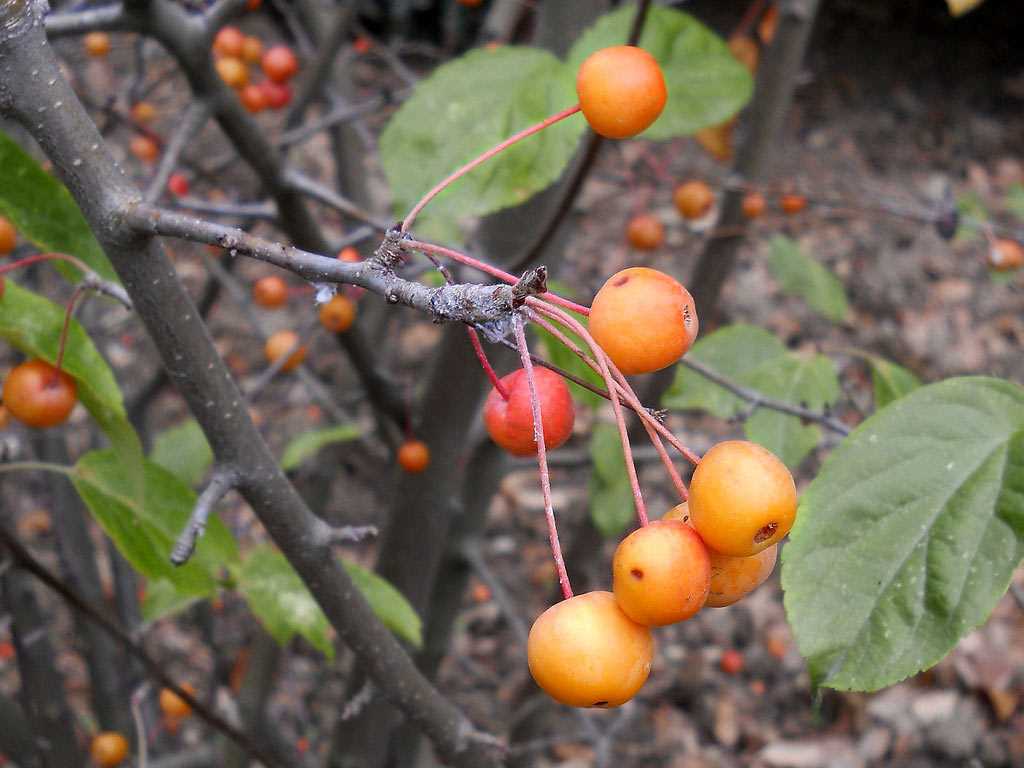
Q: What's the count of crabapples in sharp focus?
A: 7